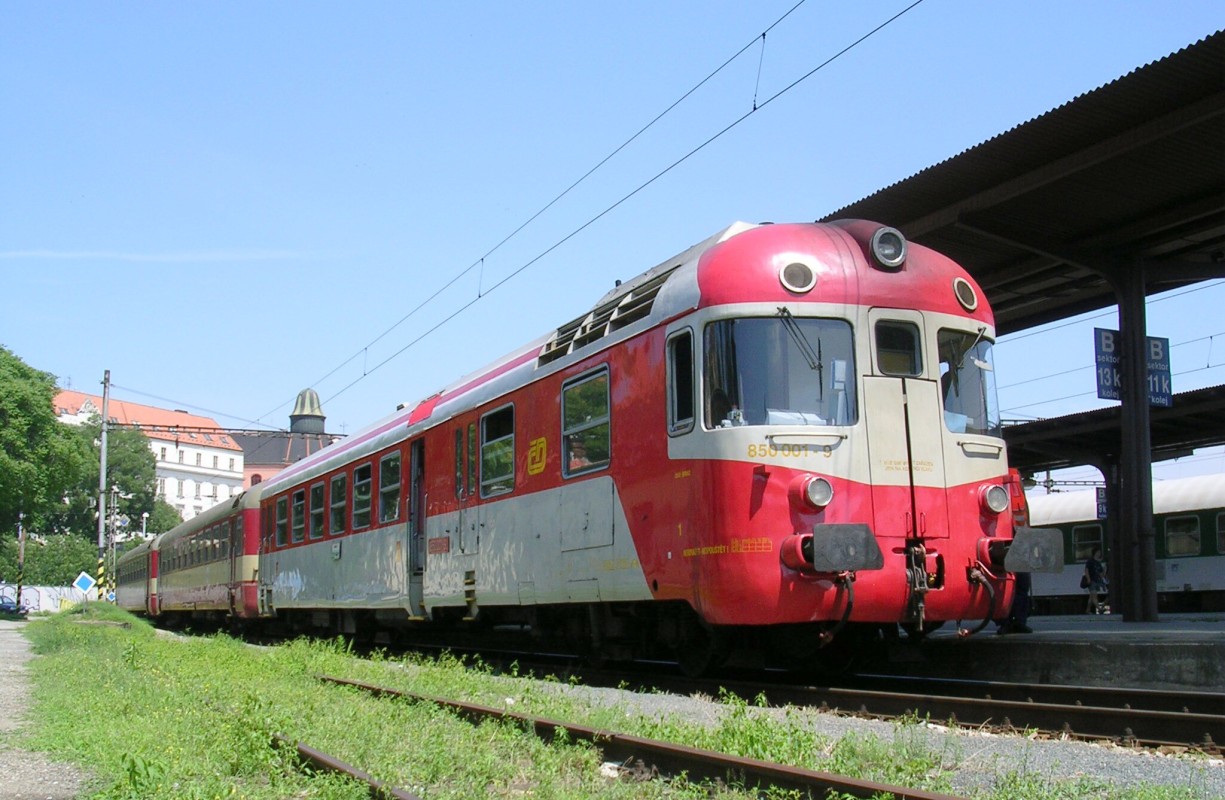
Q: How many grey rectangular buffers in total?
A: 2